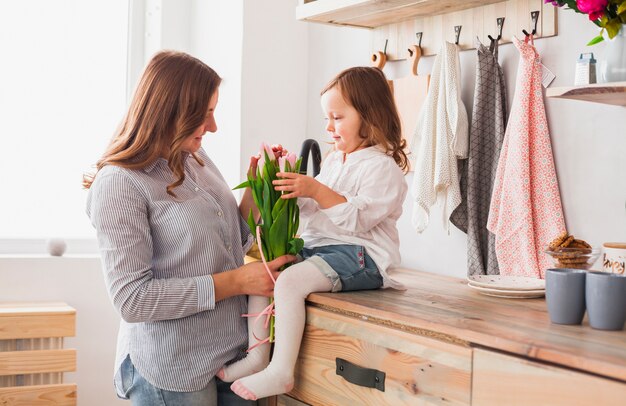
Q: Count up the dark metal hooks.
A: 5